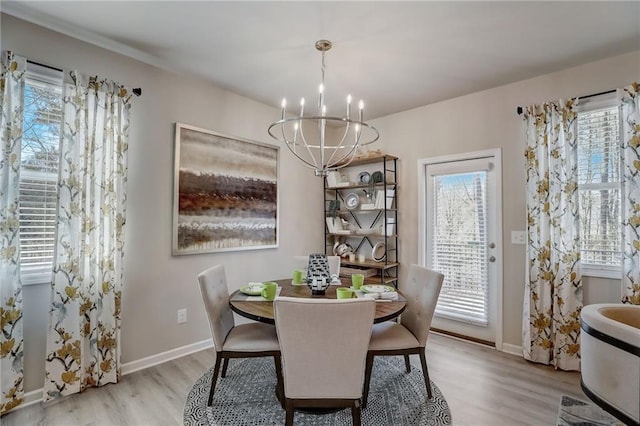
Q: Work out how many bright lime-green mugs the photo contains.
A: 4